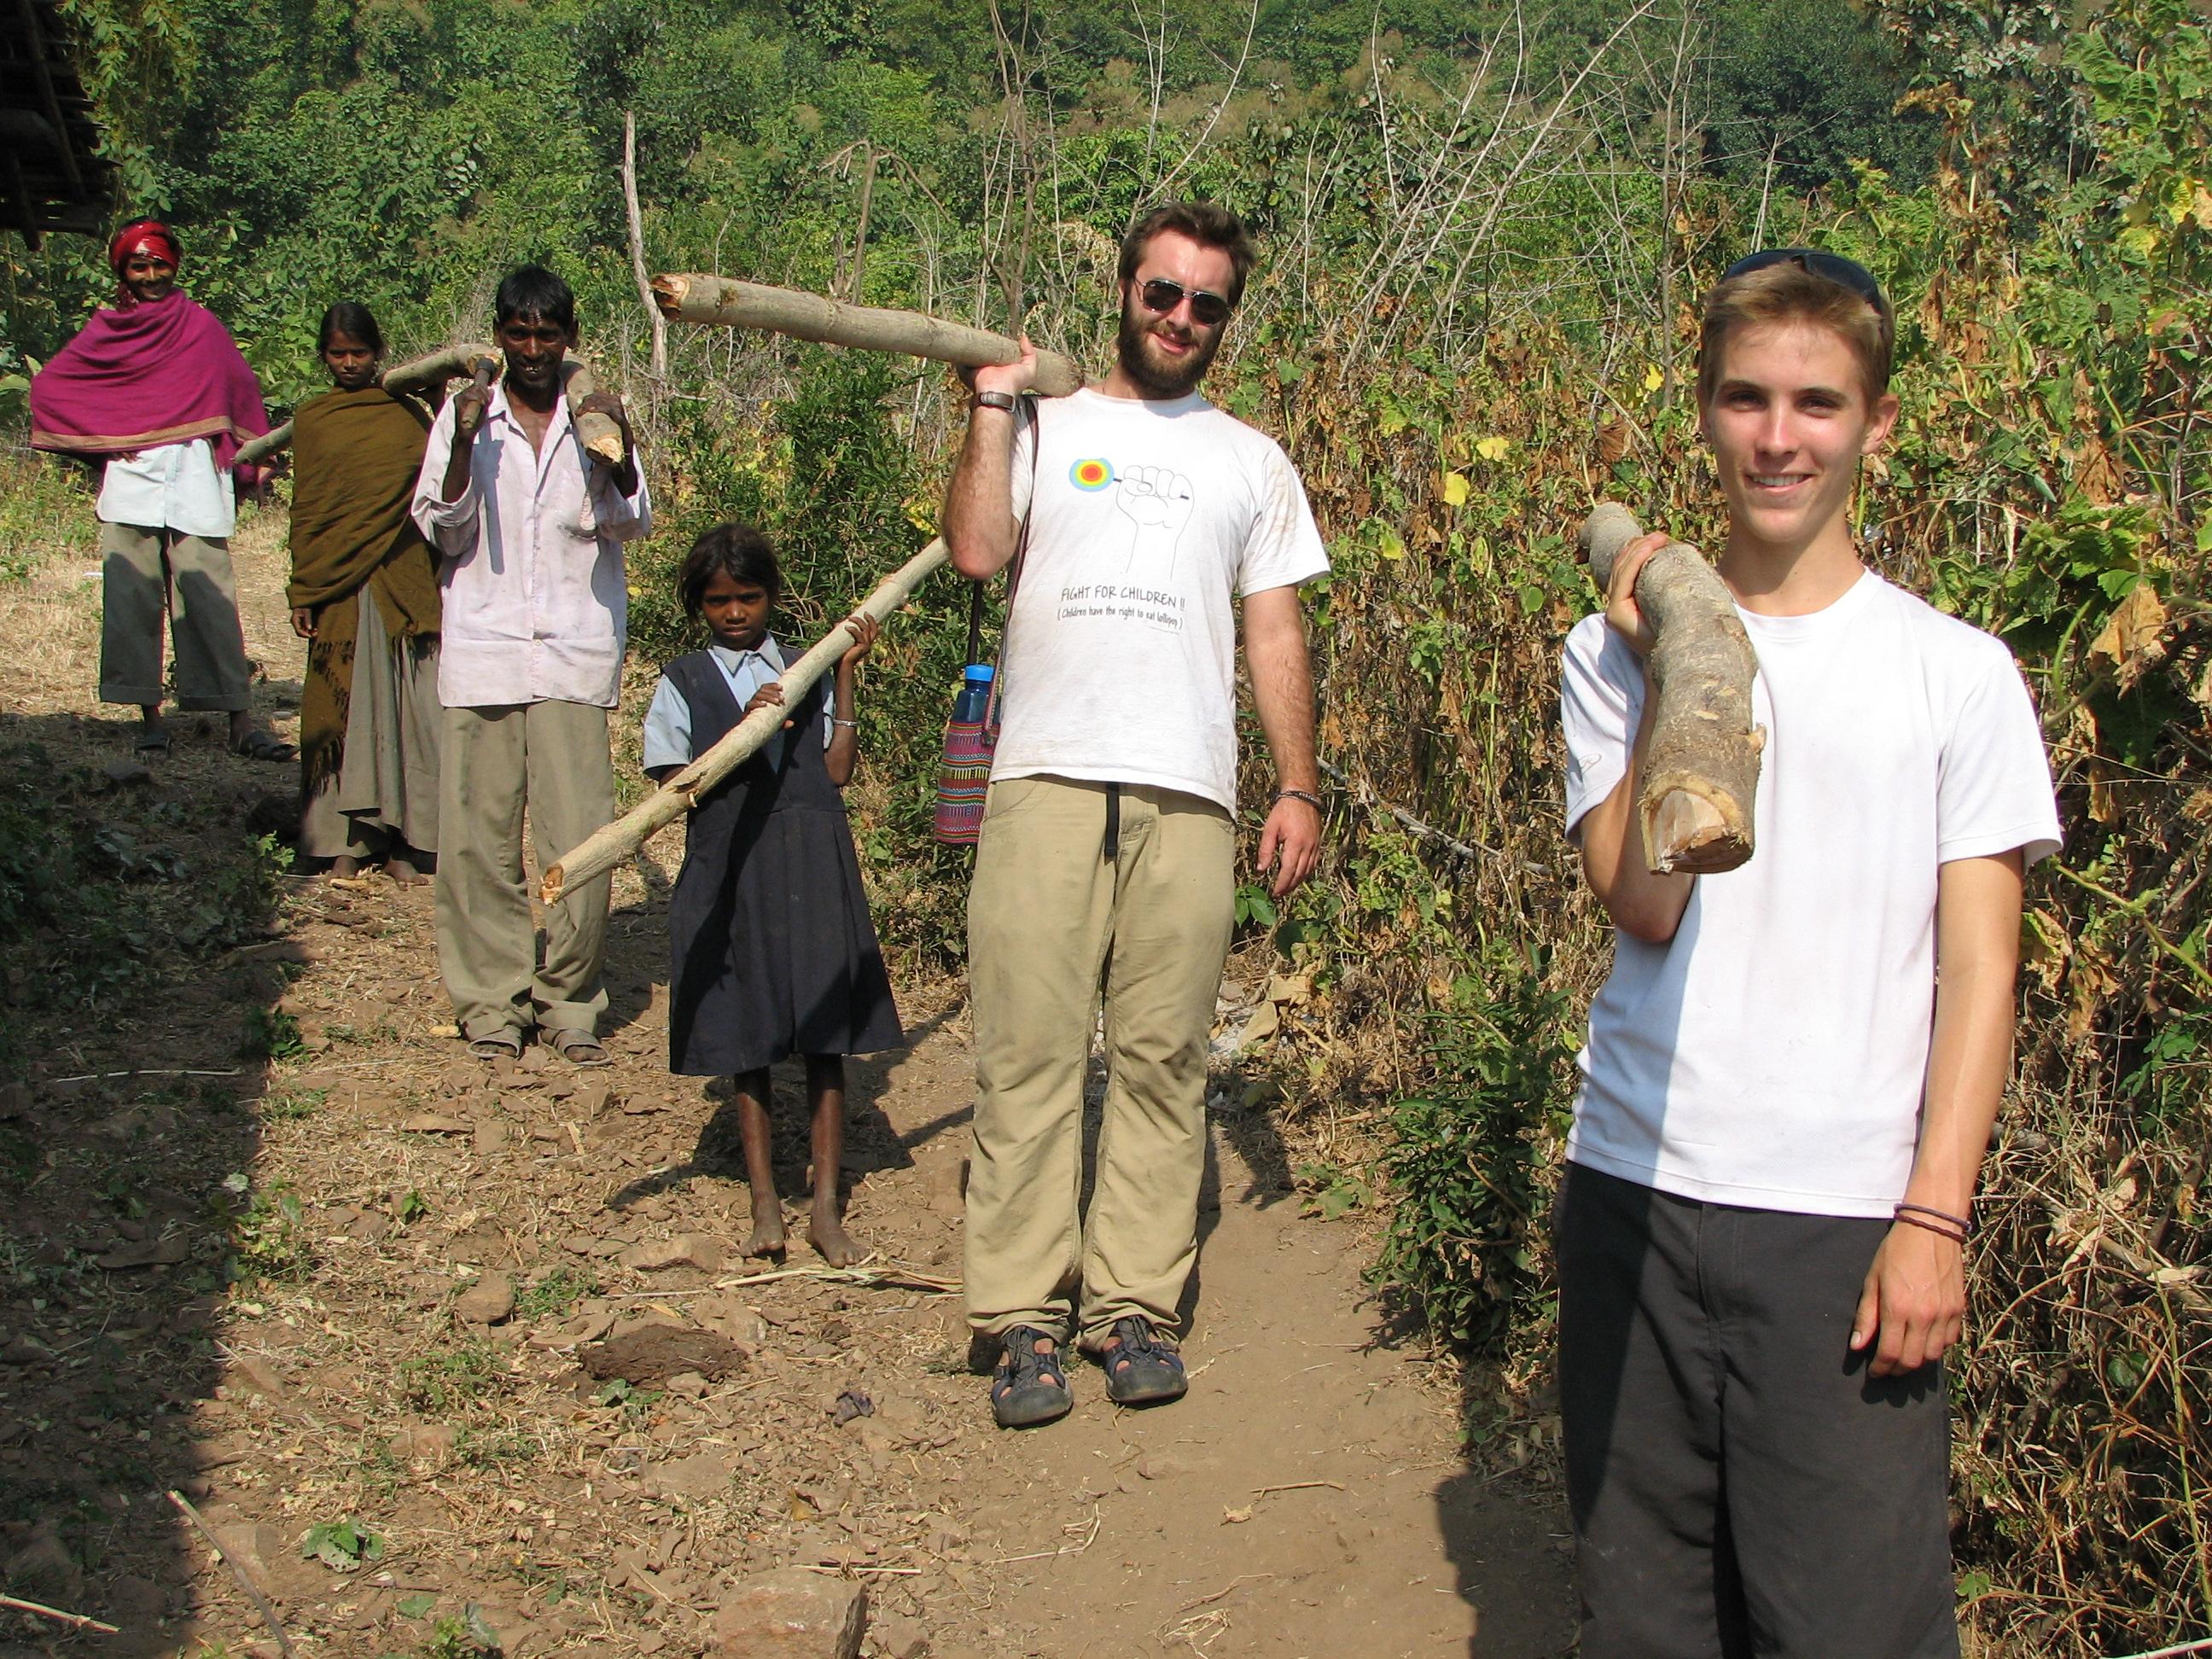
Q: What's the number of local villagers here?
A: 4